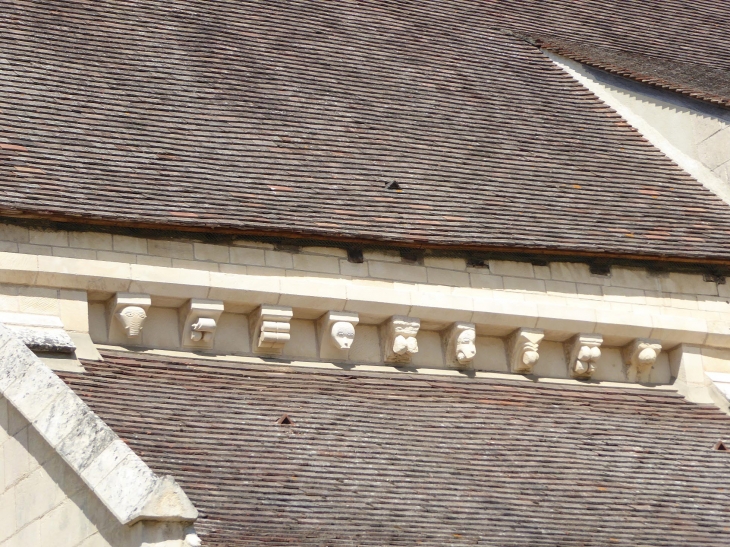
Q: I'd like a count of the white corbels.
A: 9